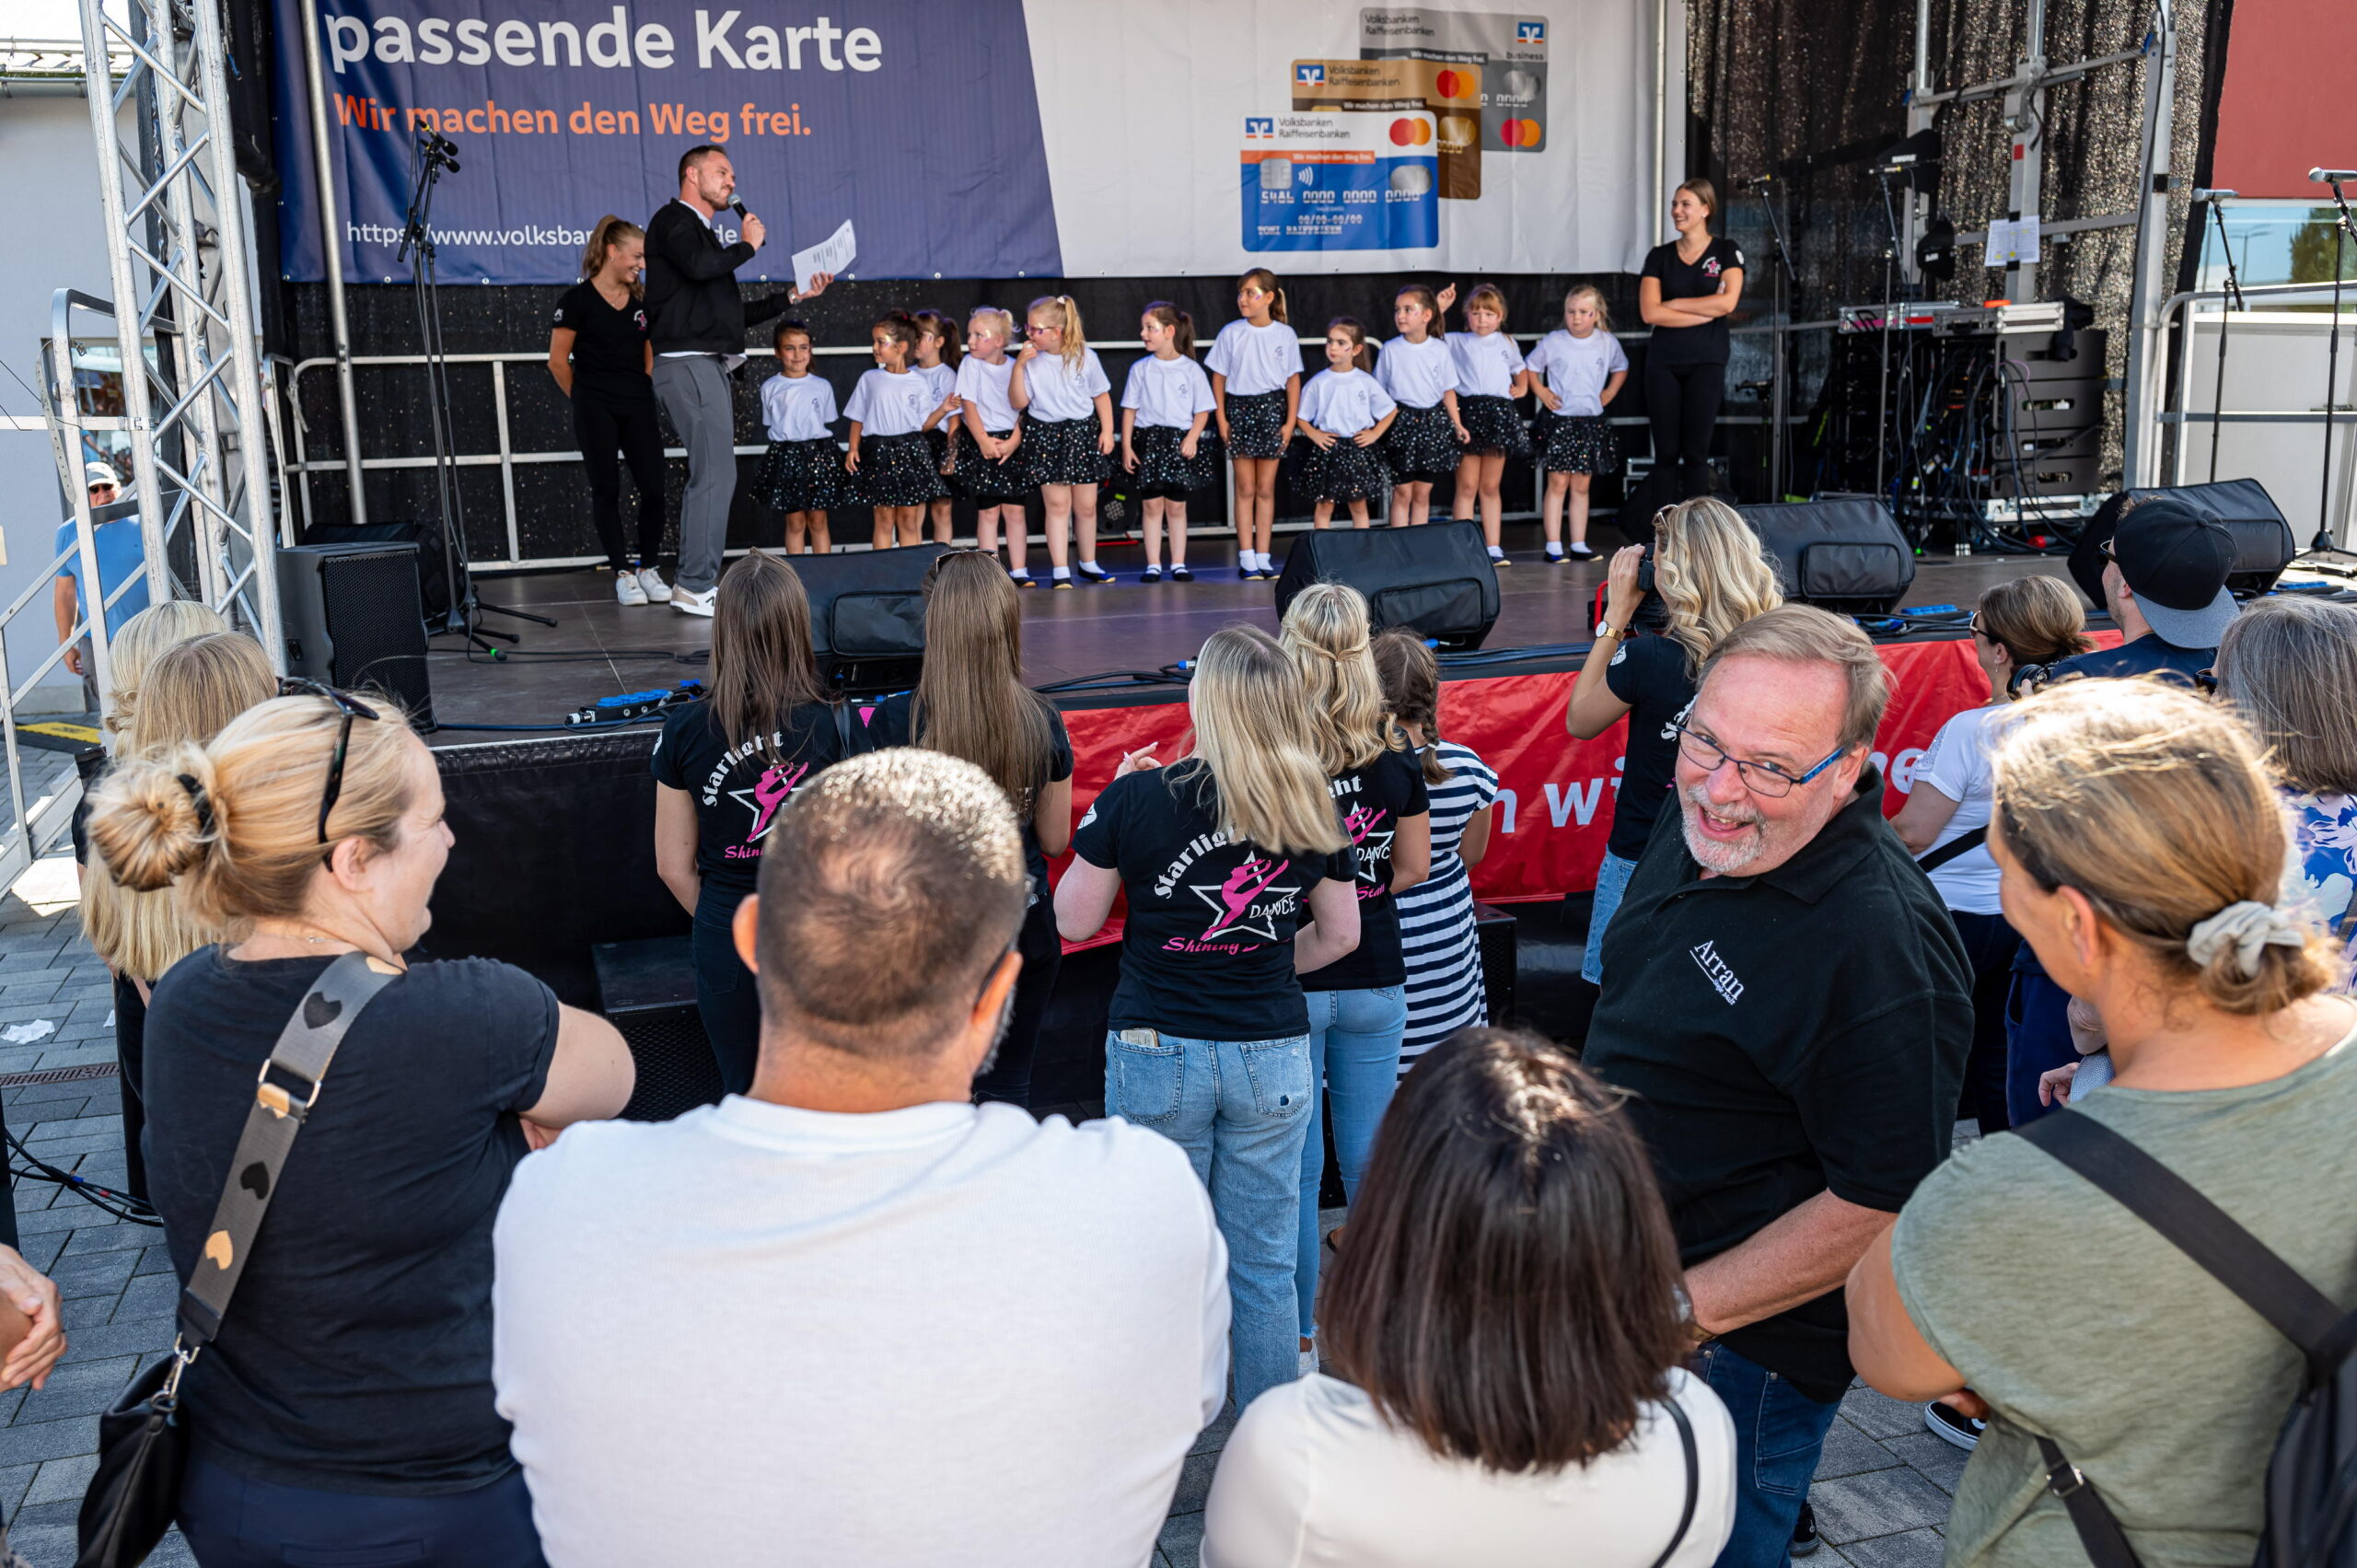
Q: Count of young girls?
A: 11